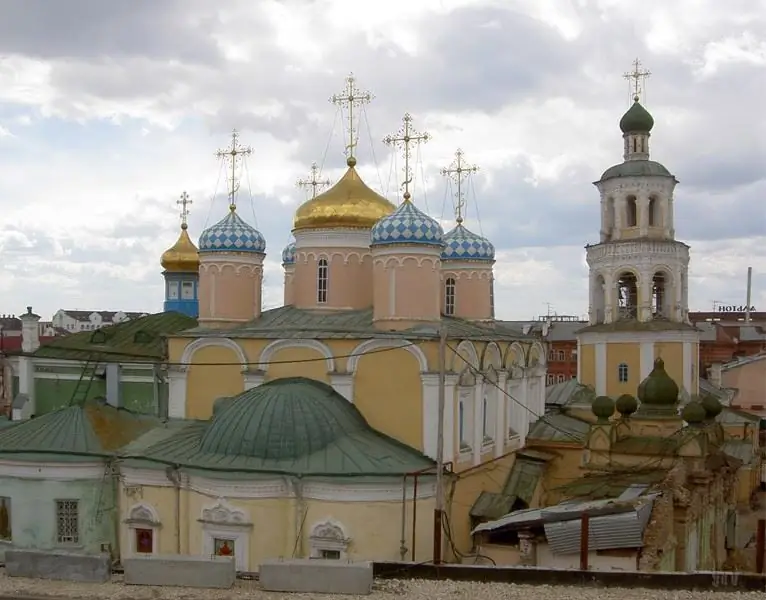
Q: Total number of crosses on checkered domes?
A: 4